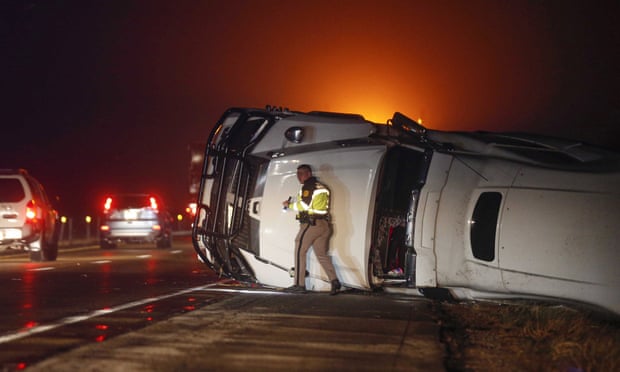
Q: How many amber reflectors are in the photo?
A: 3